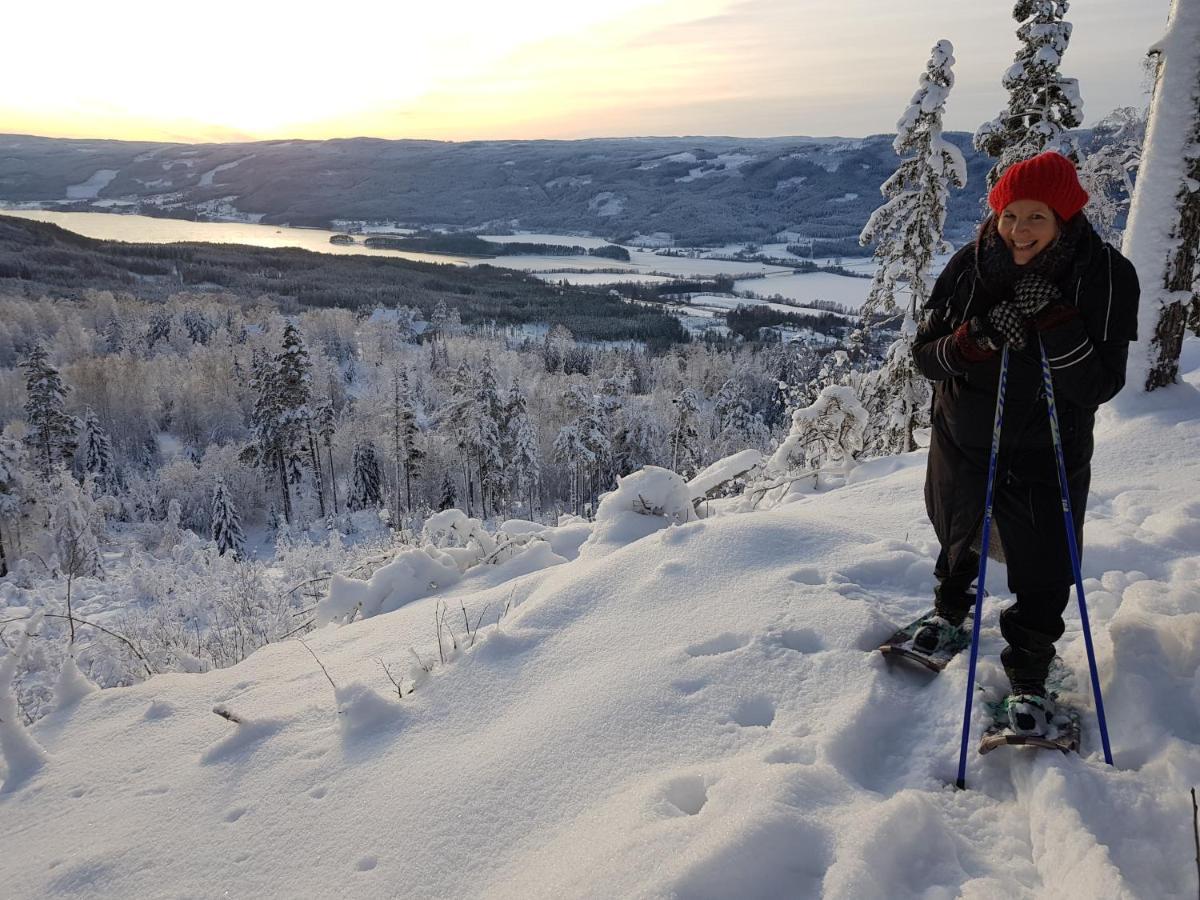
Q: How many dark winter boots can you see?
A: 2